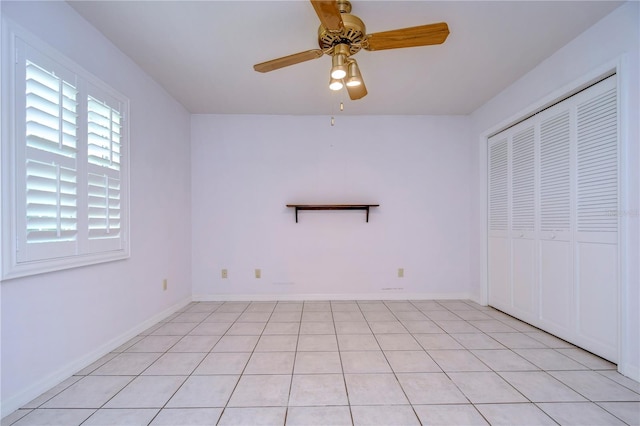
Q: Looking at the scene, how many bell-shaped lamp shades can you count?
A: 3